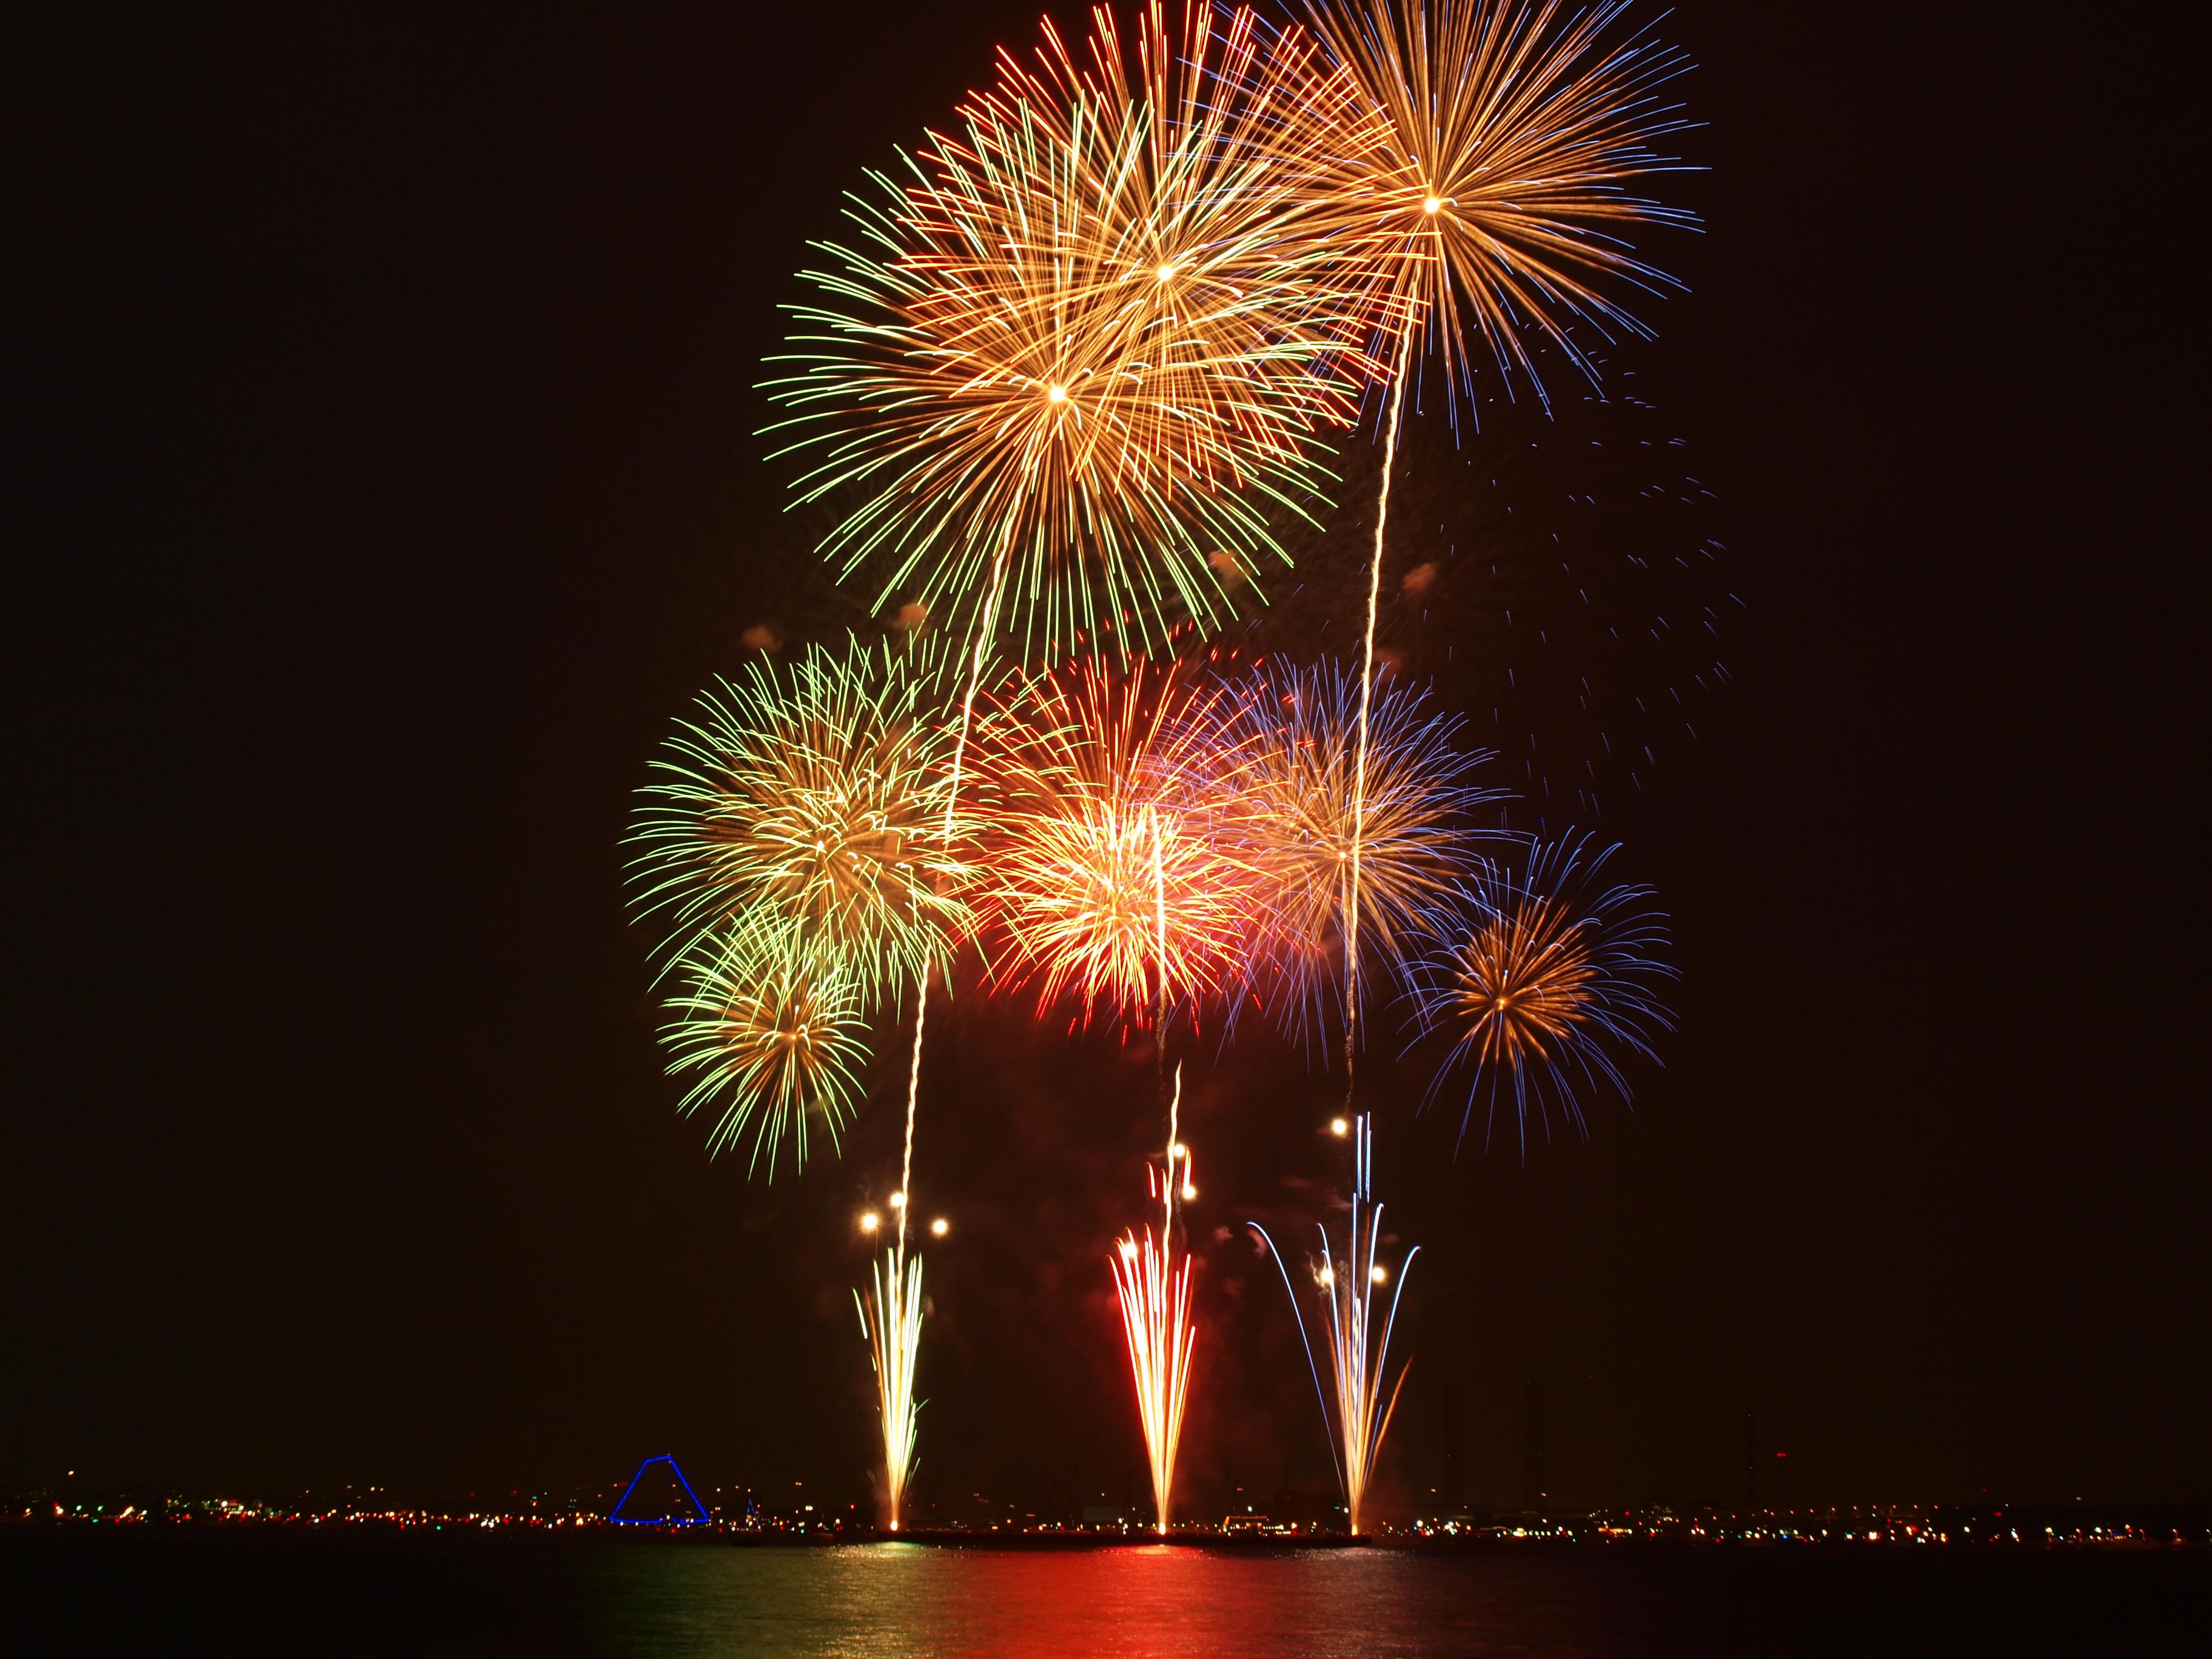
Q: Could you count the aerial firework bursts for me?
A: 8